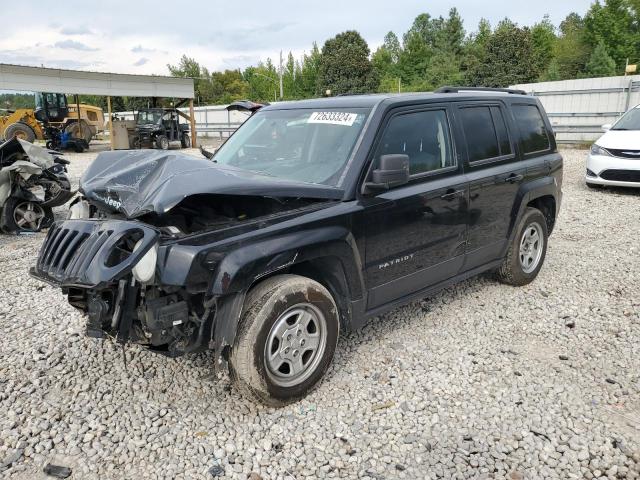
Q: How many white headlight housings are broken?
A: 1